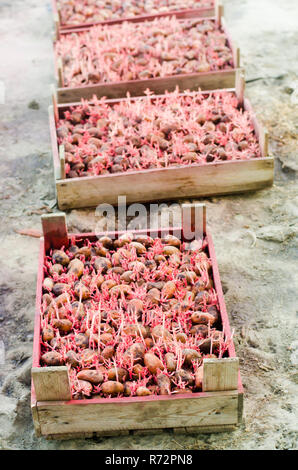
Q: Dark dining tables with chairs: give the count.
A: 0